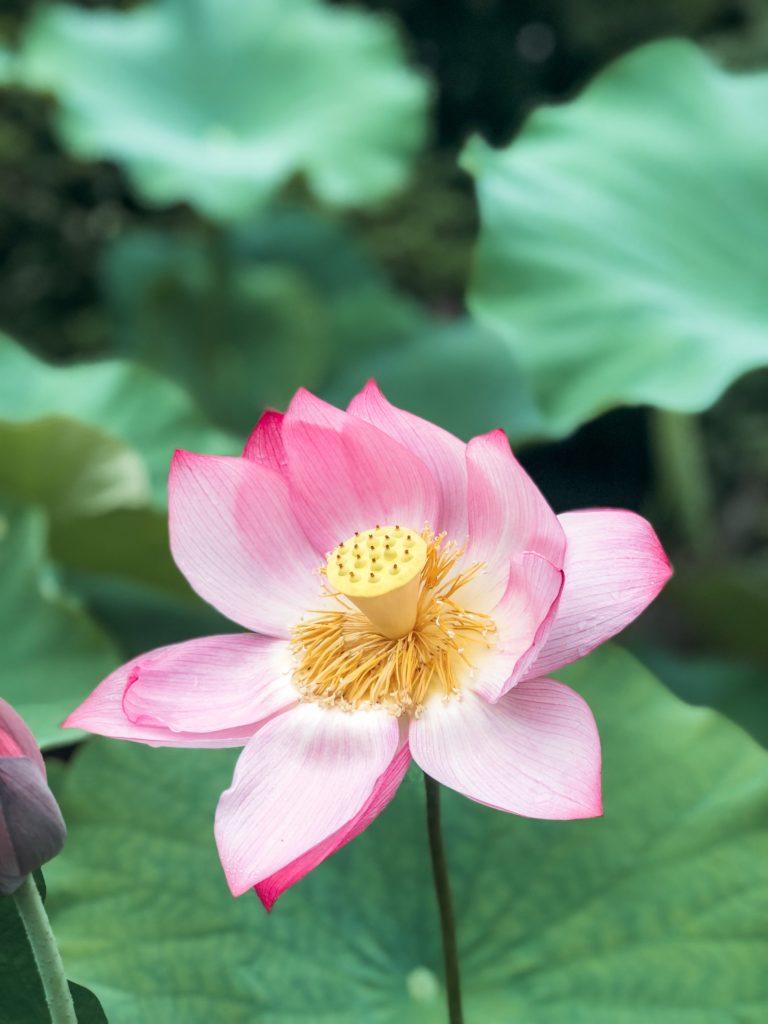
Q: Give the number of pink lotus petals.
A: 12